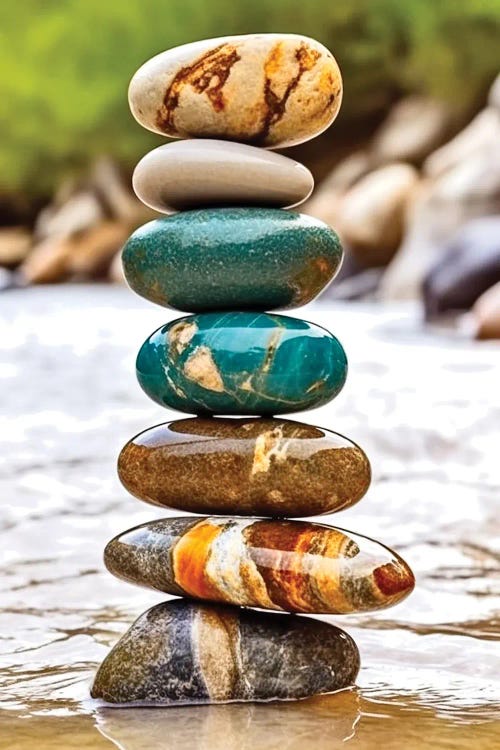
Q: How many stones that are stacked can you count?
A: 7